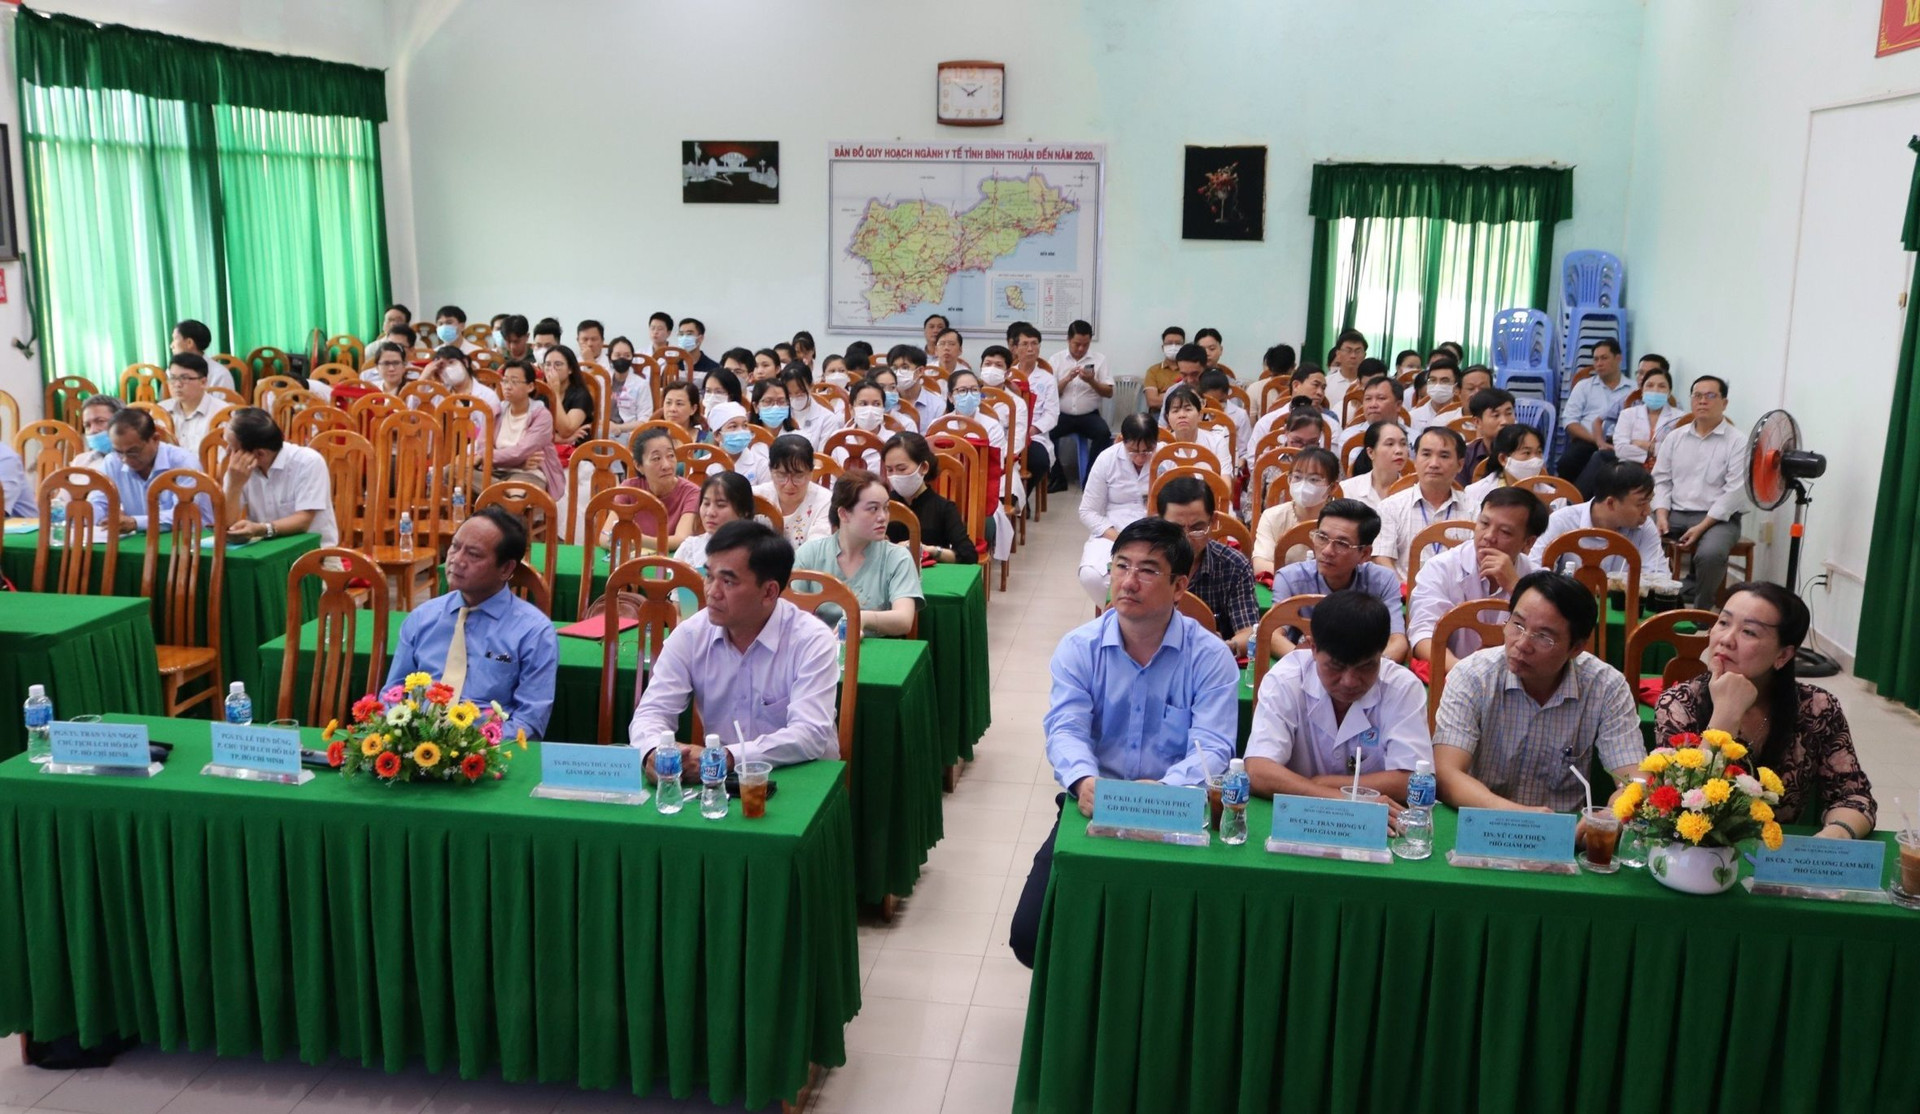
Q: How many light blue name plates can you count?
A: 7